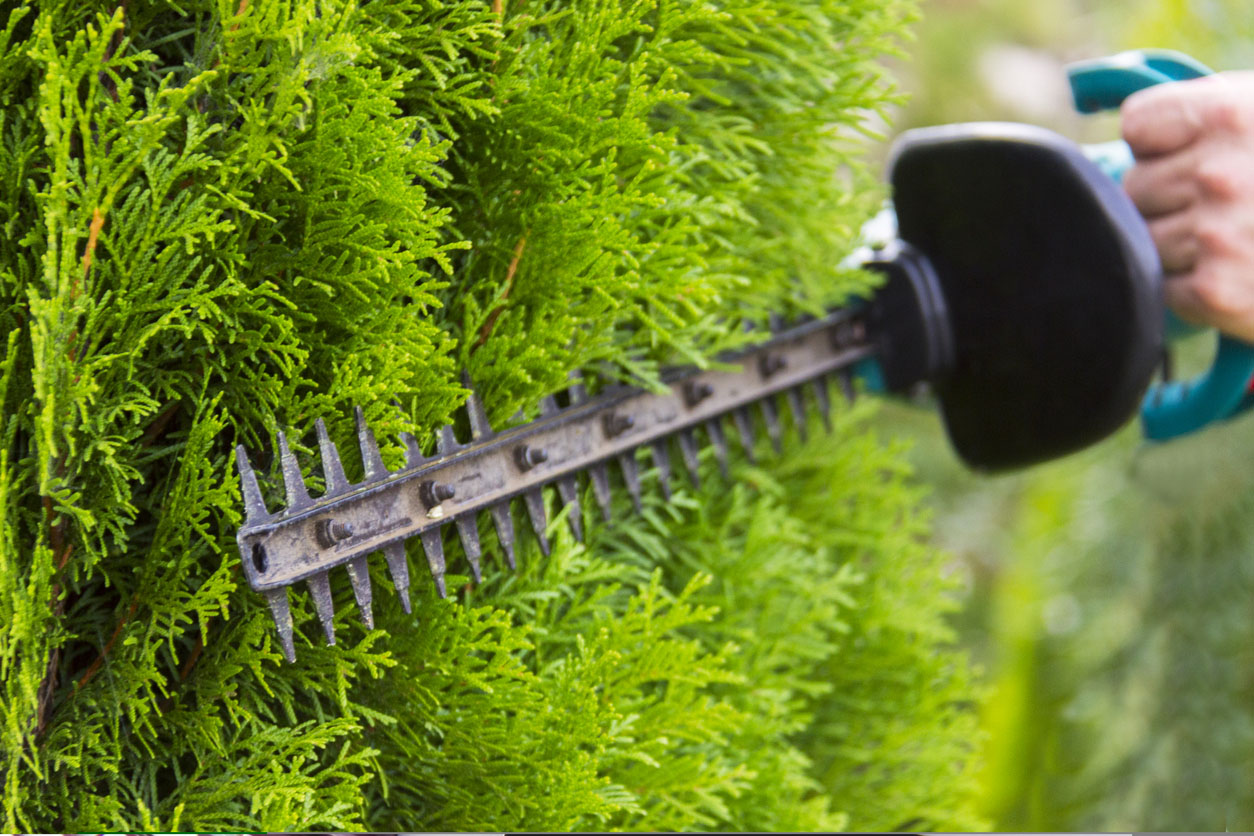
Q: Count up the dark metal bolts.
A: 7